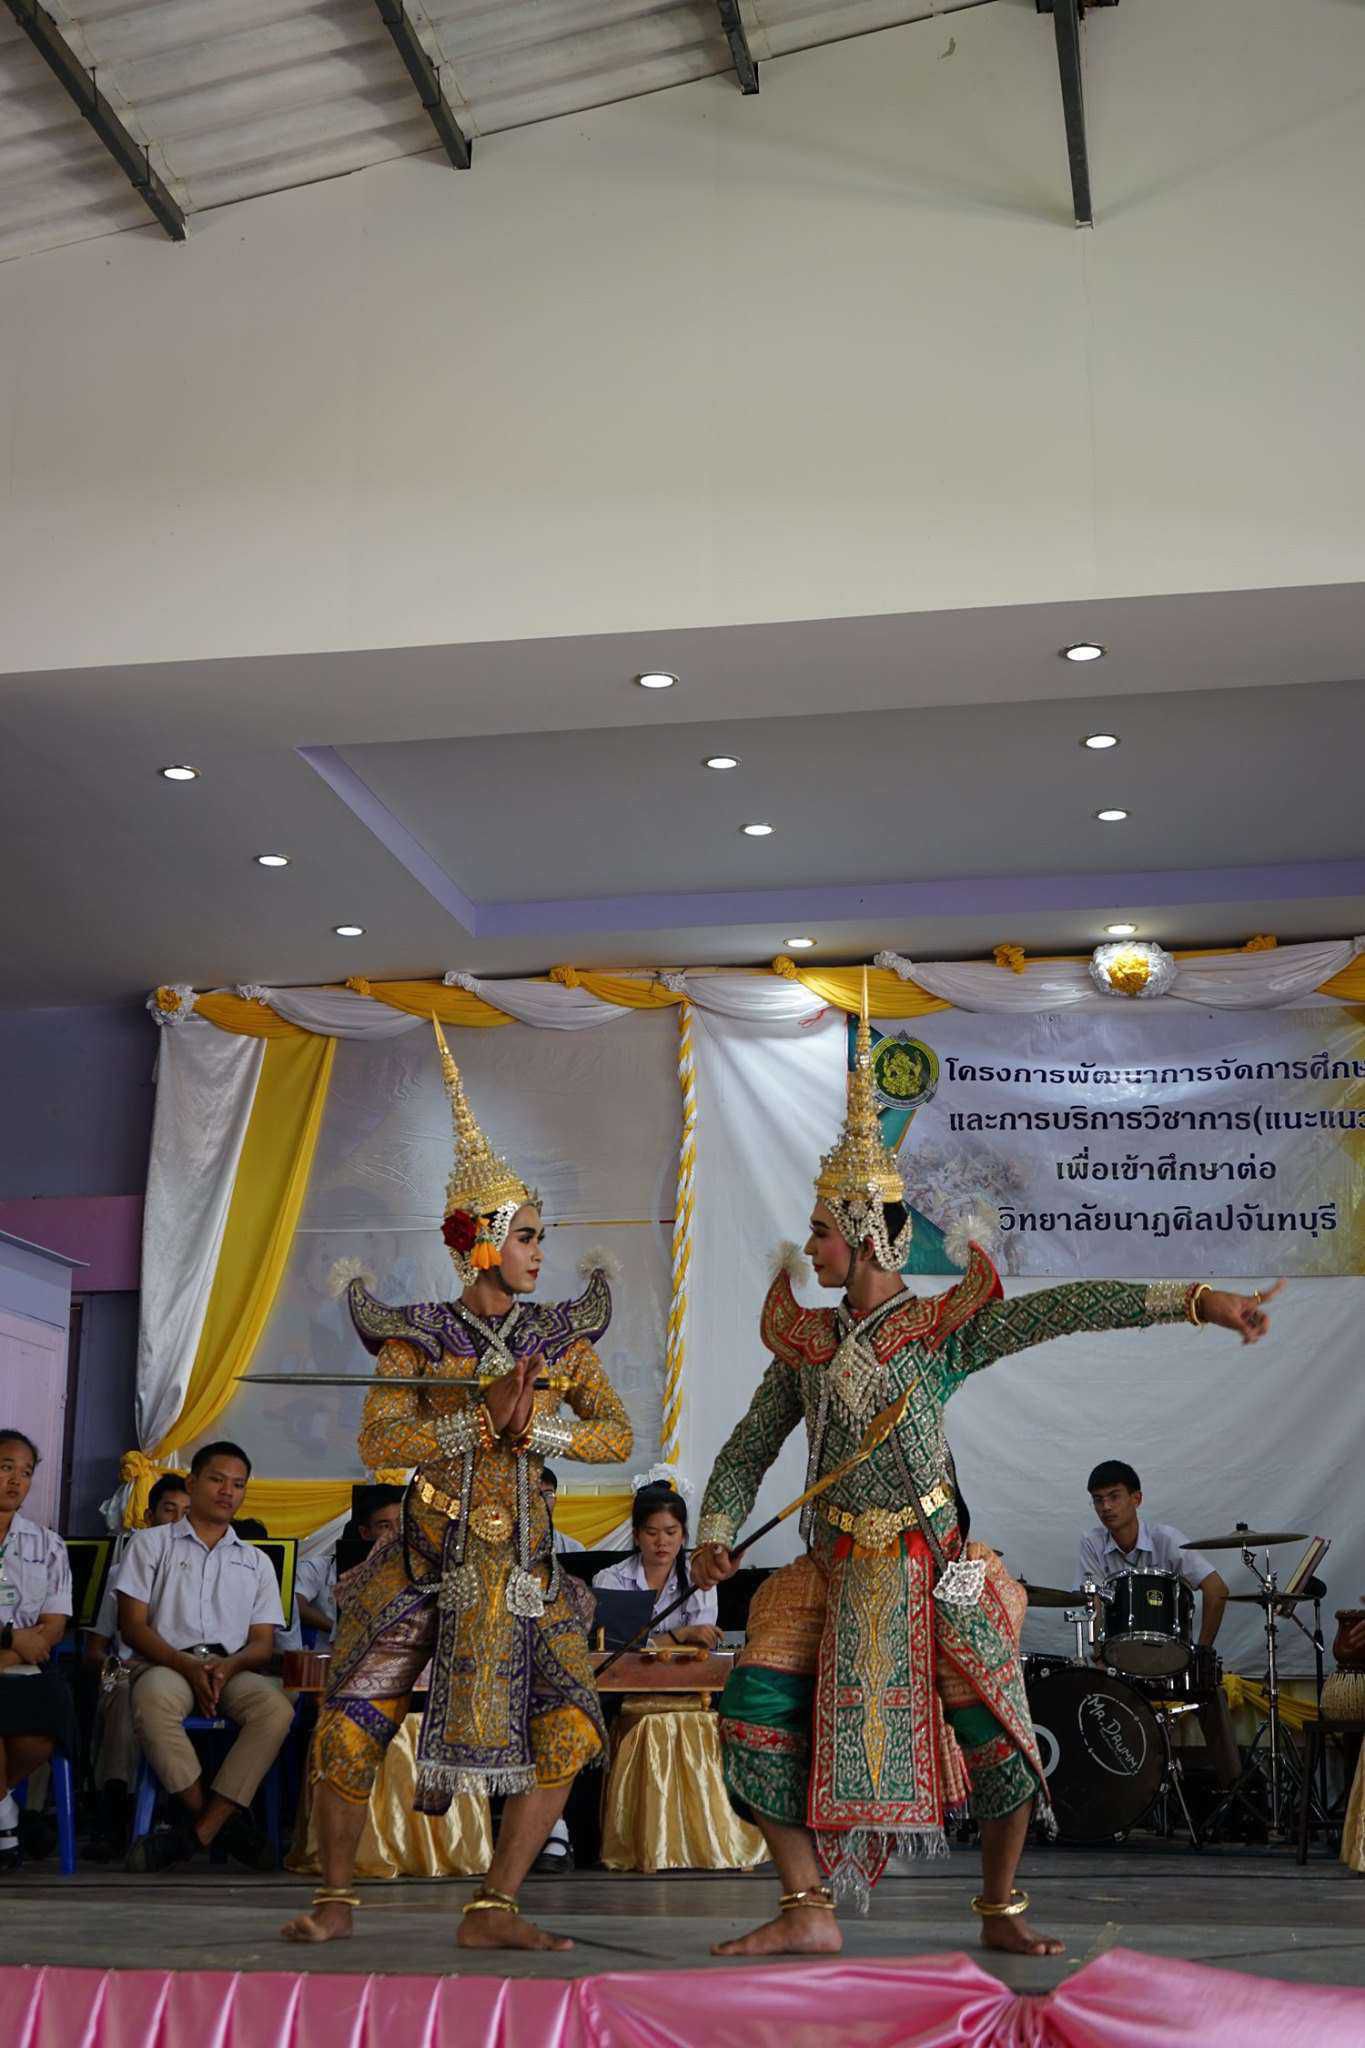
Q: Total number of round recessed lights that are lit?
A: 11